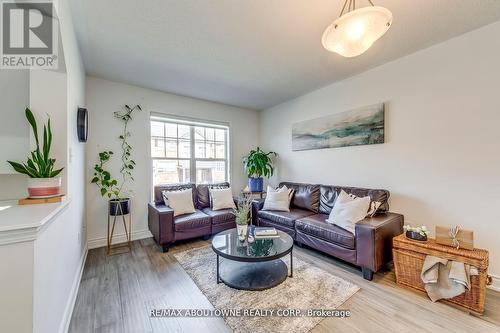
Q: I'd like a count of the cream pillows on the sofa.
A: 4